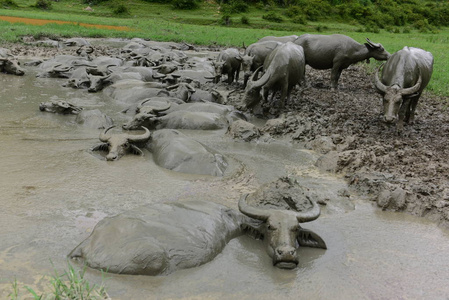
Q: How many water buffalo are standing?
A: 6